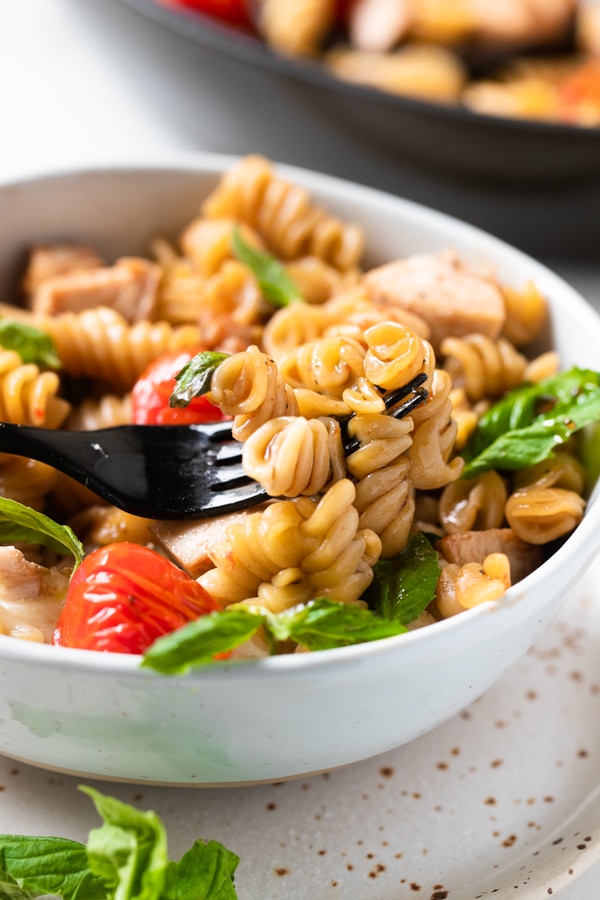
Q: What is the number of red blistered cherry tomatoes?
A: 2